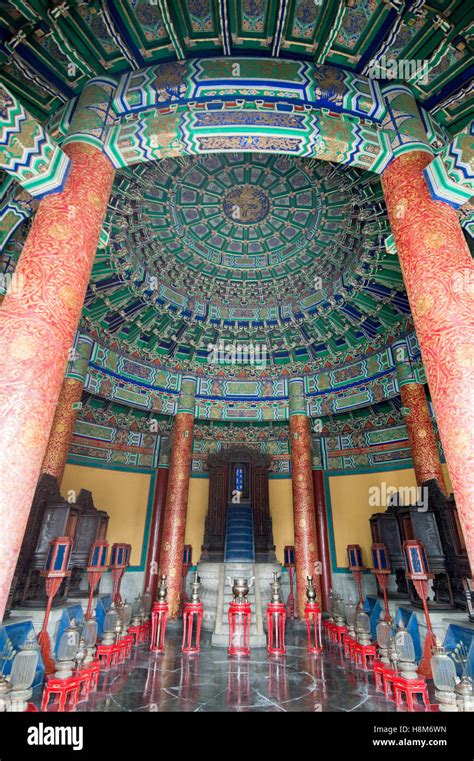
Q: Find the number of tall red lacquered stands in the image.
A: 5